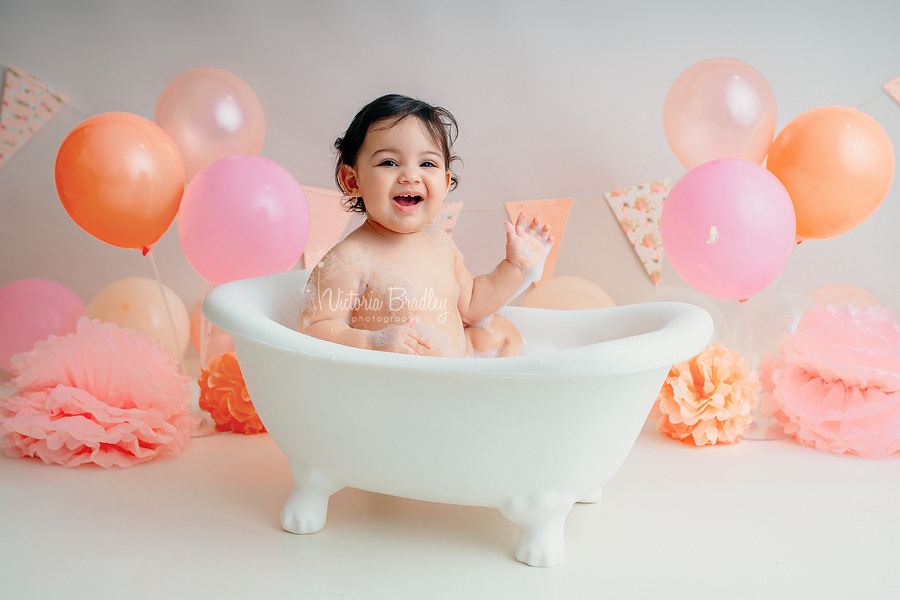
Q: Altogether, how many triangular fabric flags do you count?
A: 6